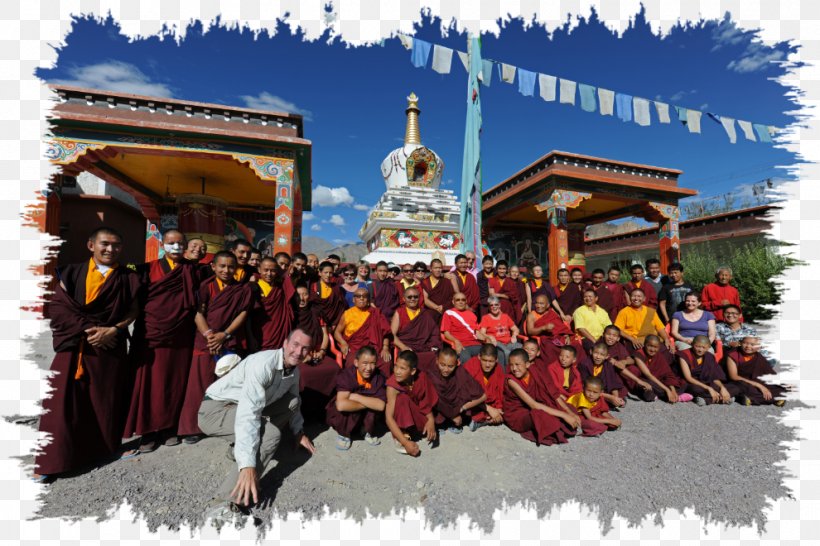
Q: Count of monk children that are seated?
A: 13